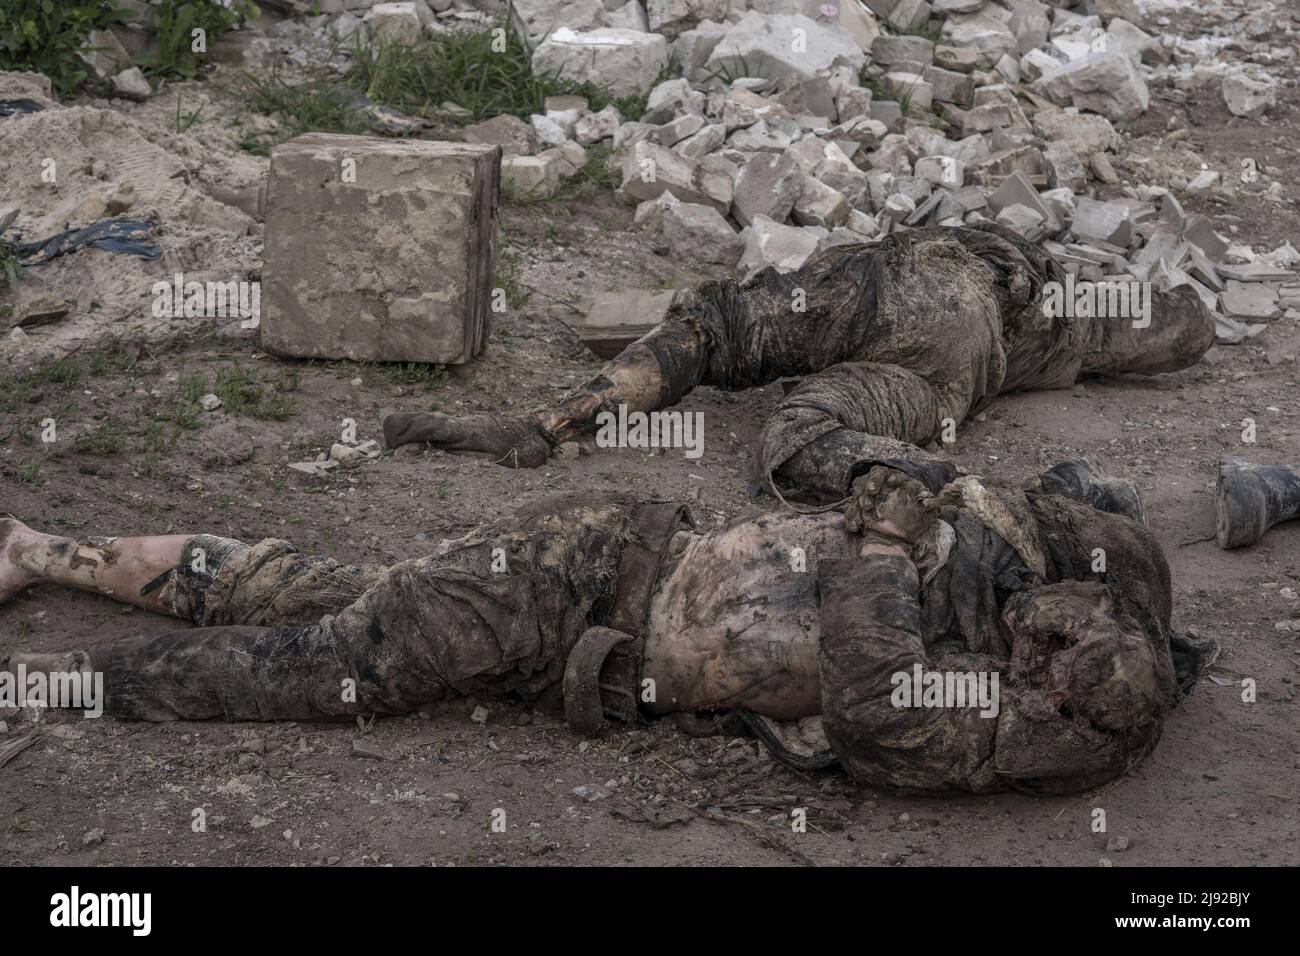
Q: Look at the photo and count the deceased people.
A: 2